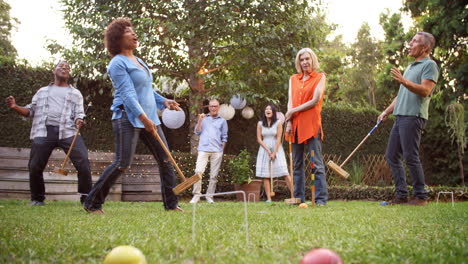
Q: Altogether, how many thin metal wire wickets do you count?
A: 3